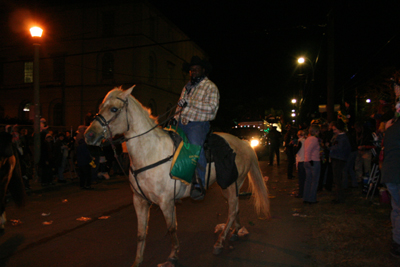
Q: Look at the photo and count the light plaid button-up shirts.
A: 1